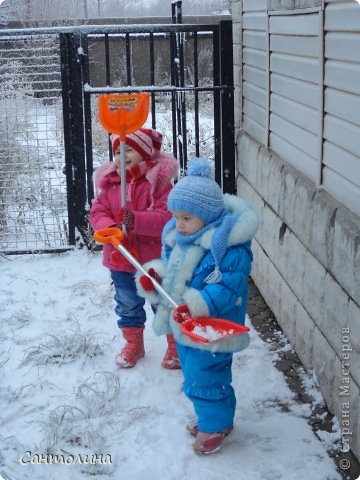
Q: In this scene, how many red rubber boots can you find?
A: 2